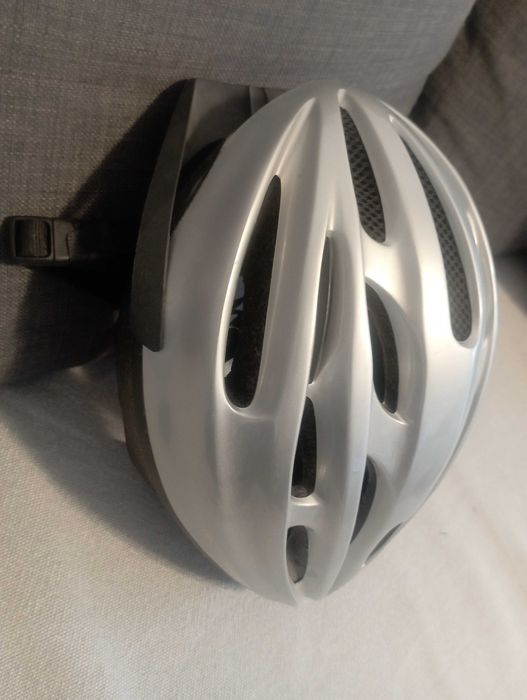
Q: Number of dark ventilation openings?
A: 9